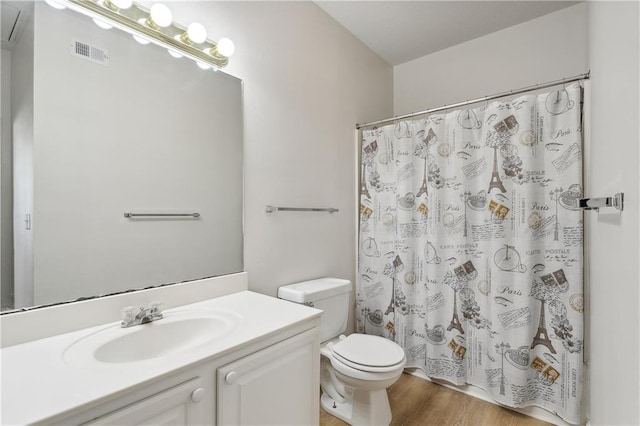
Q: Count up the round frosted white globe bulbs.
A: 4